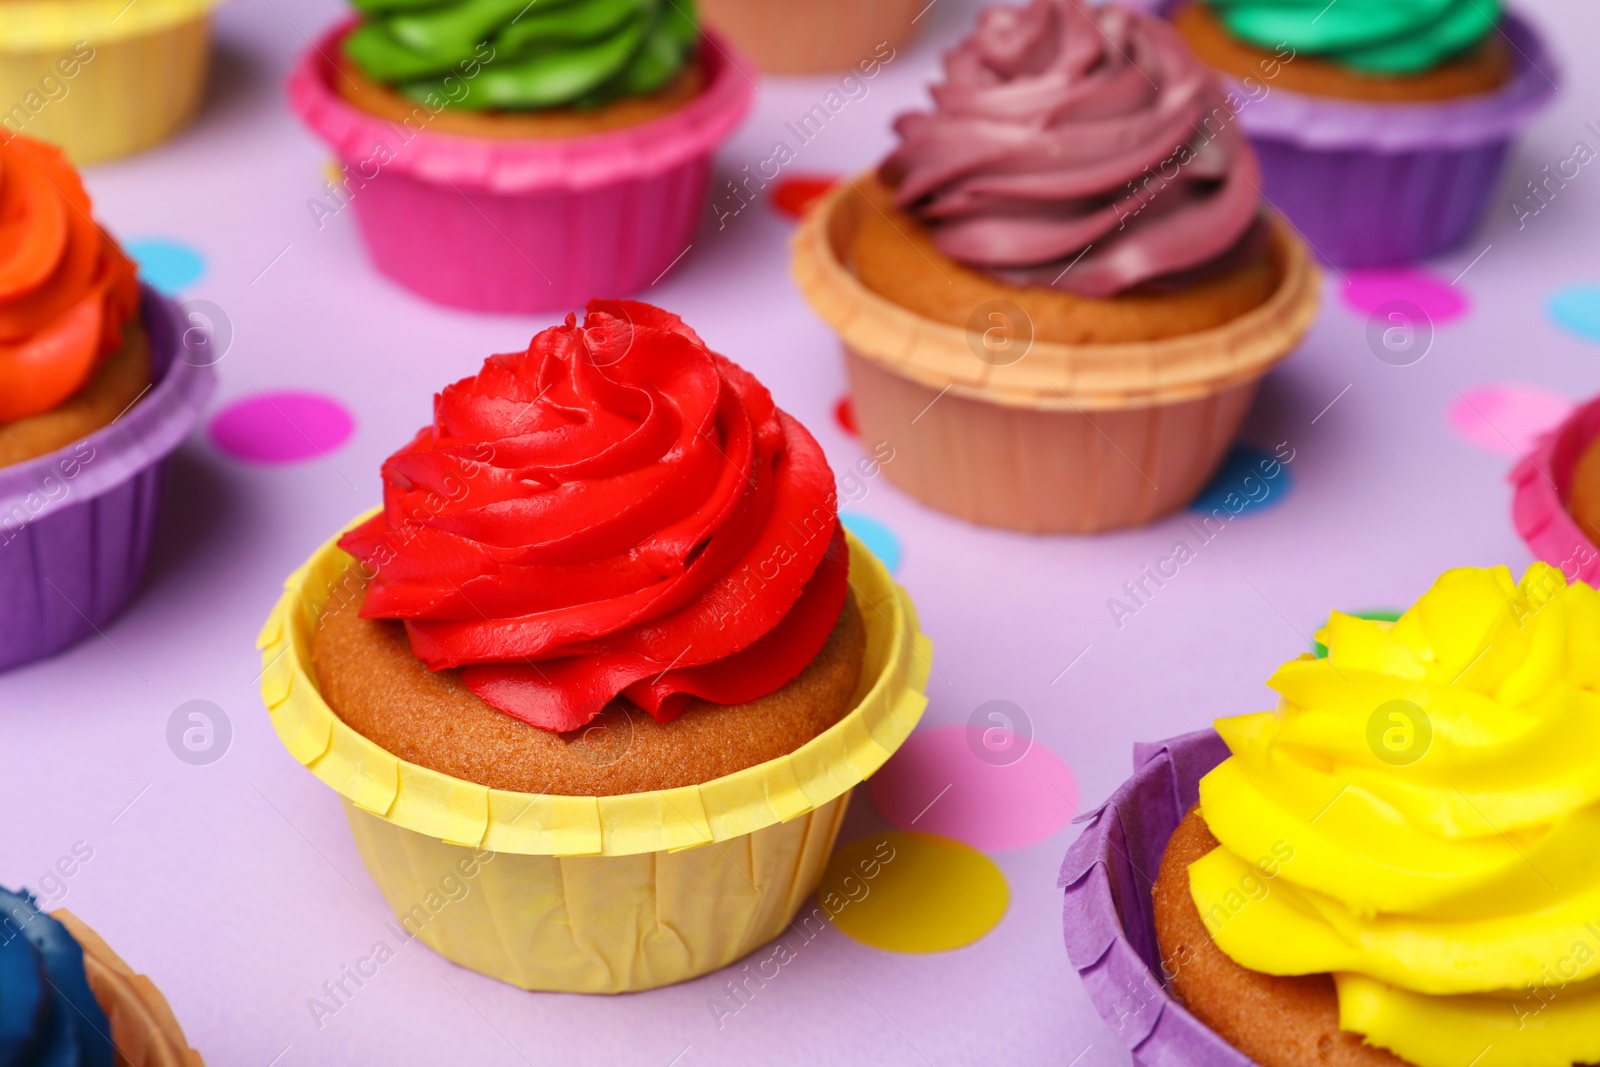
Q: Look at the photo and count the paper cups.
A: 10